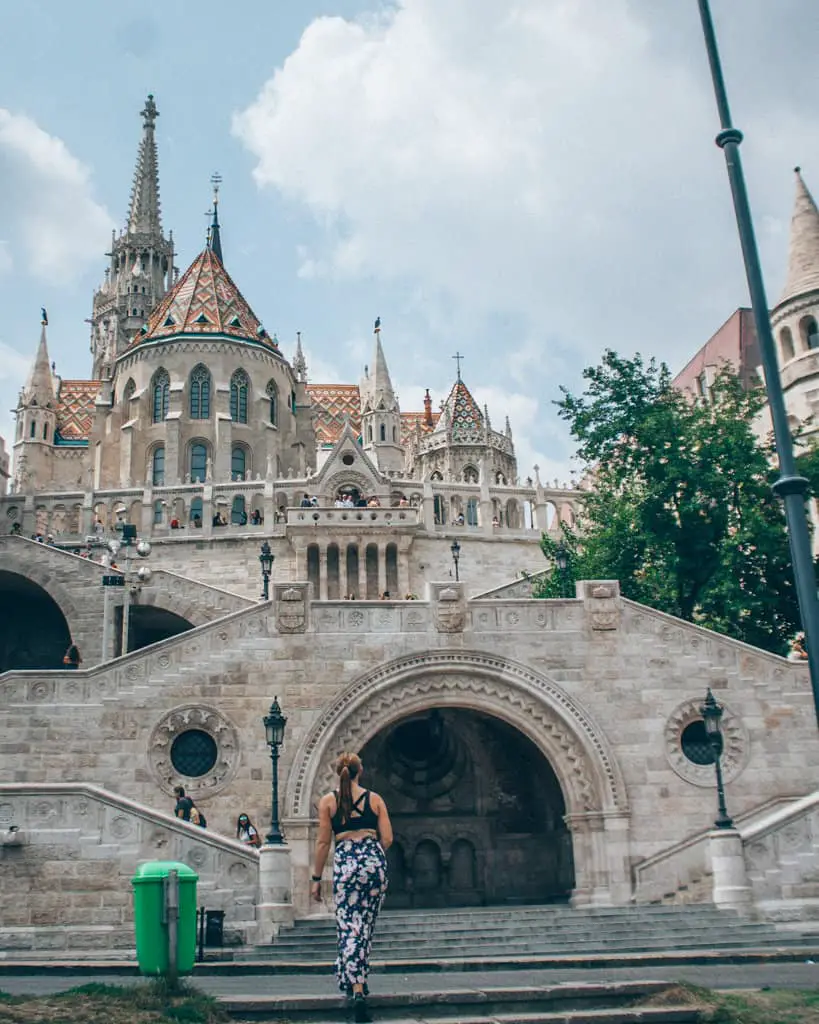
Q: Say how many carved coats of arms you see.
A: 3